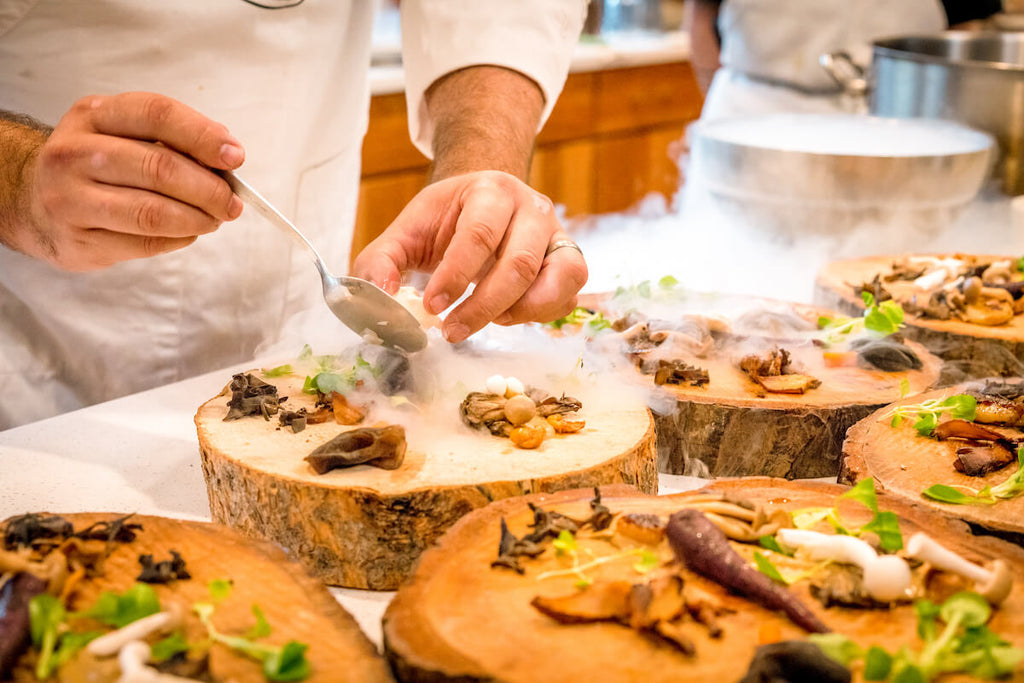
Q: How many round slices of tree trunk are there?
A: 6